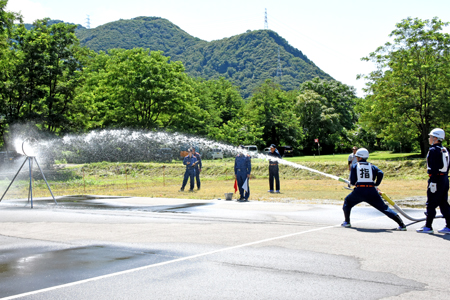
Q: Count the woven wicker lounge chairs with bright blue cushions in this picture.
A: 0